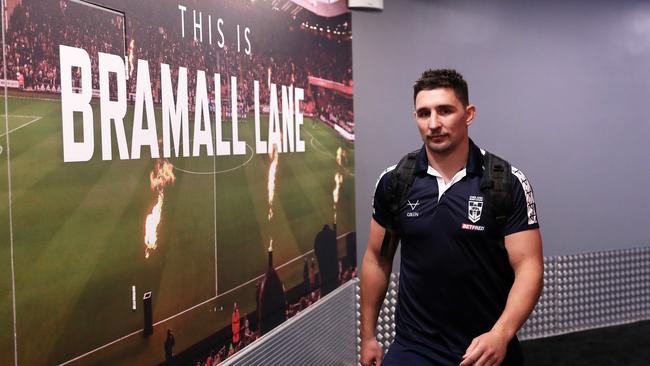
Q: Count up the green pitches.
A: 1